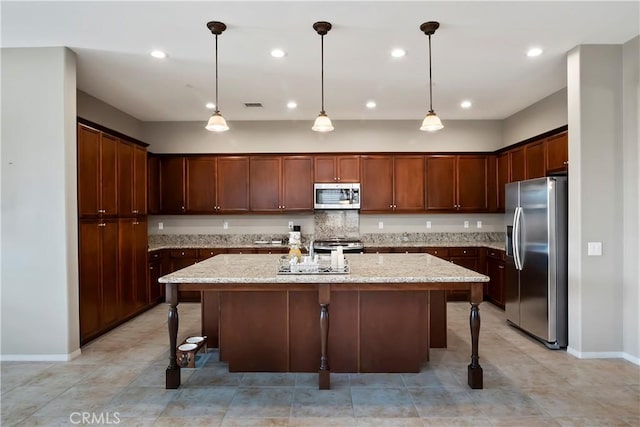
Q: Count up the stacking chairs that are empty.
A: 0